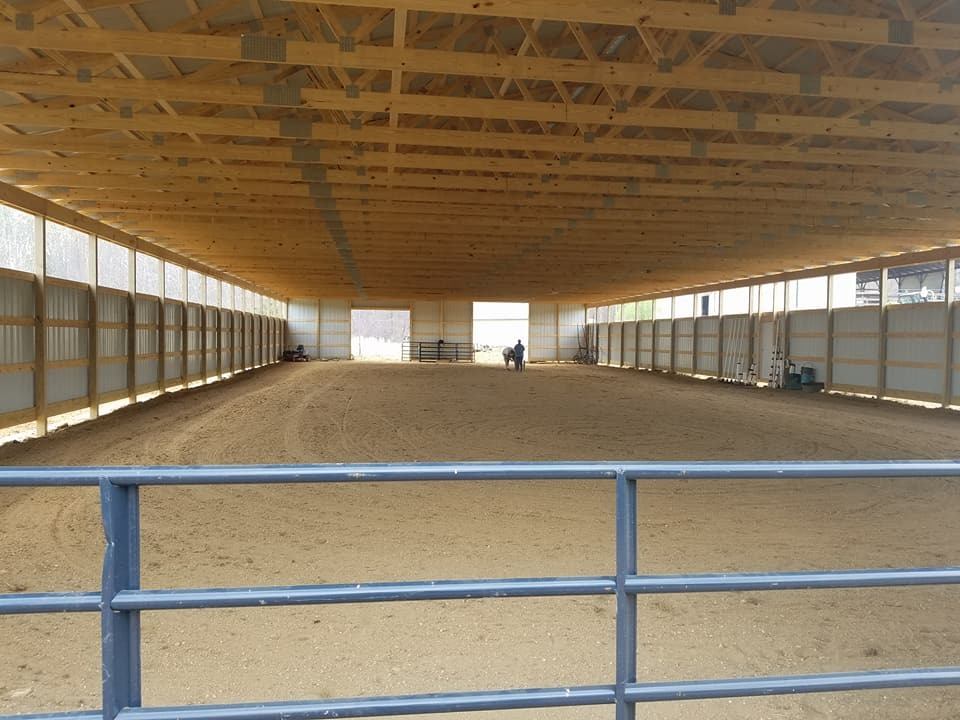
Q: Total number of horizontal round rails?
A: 3